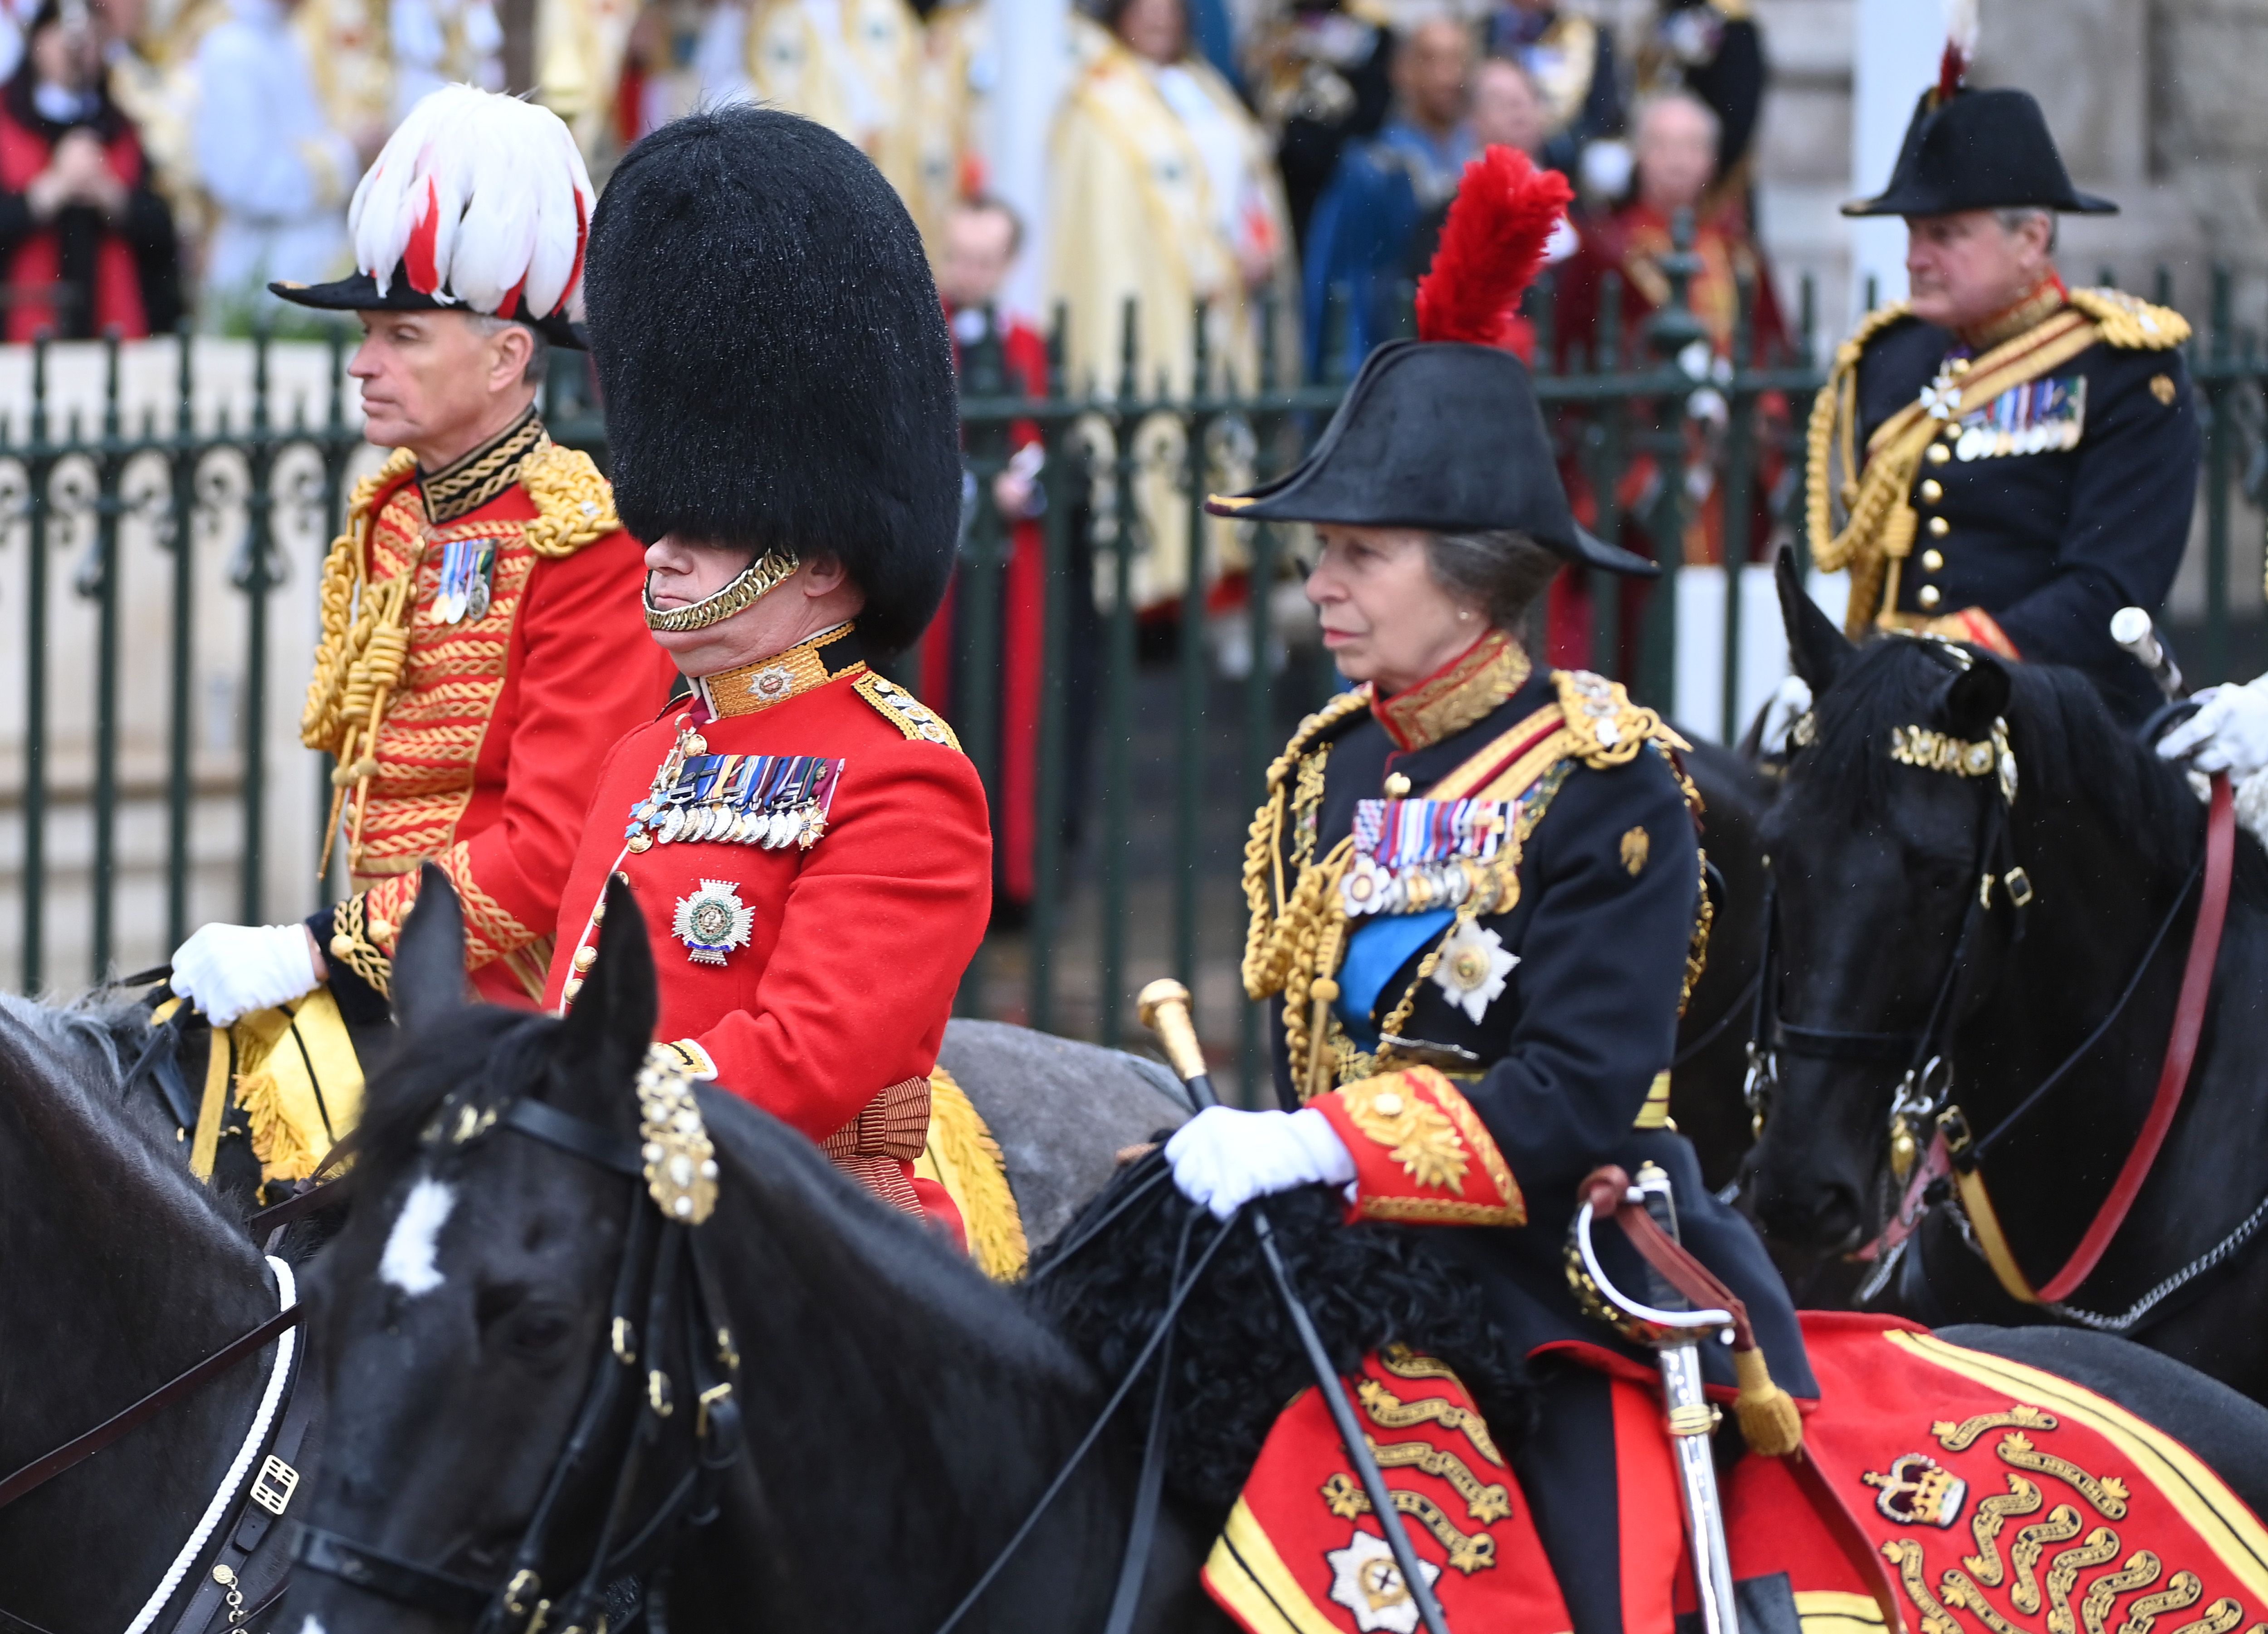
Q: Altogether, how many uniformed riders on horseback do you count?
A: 4